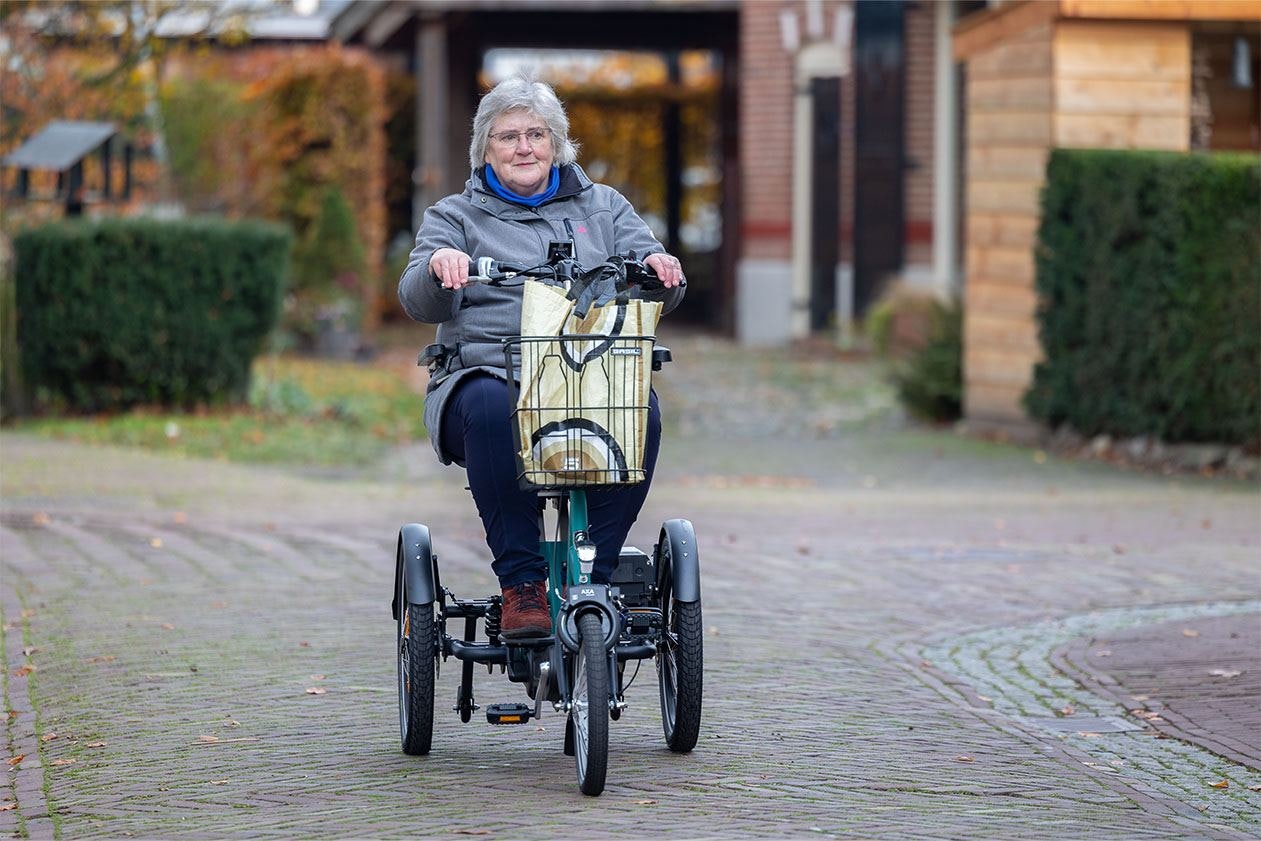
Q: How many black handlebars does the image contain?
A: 2